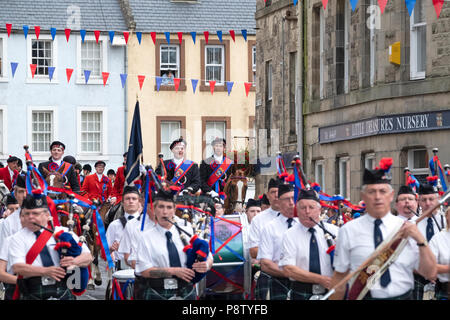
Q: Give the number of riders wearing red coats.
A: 3